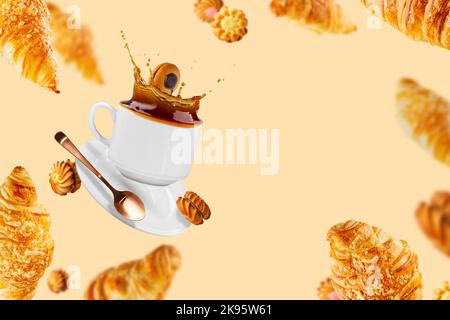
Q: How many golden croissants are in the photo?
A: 8